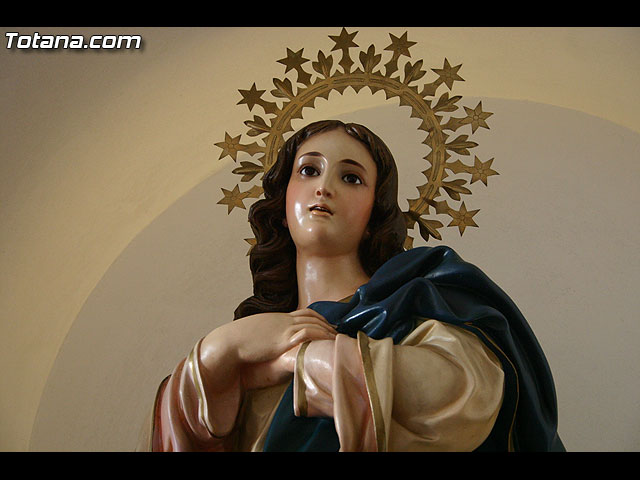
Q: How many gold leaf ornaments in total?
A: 10